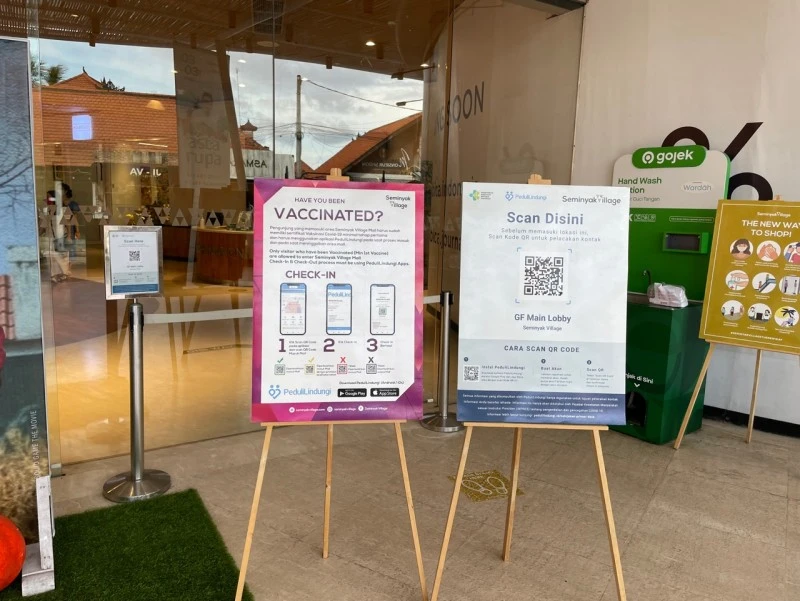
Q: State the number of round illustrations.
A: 9